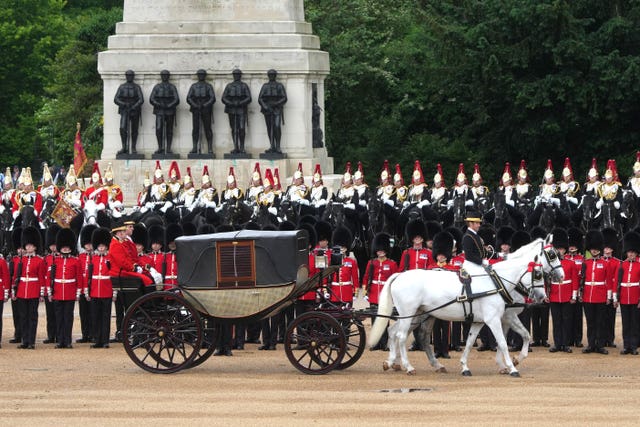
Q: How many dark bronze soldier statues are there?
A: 5